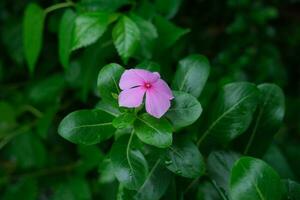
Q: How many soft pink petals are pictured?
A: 5